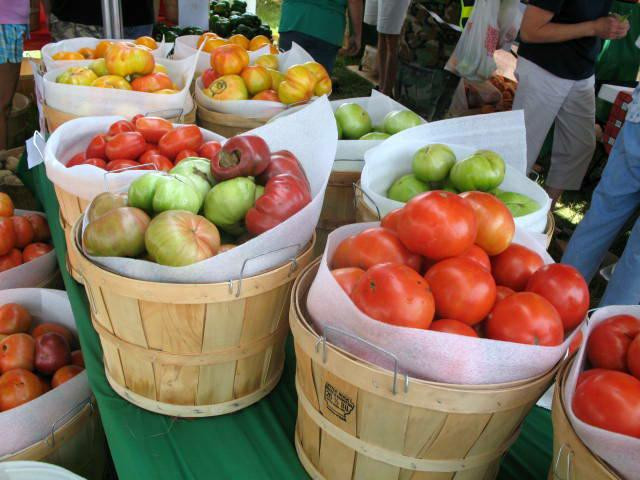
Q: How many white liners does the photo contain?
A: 12